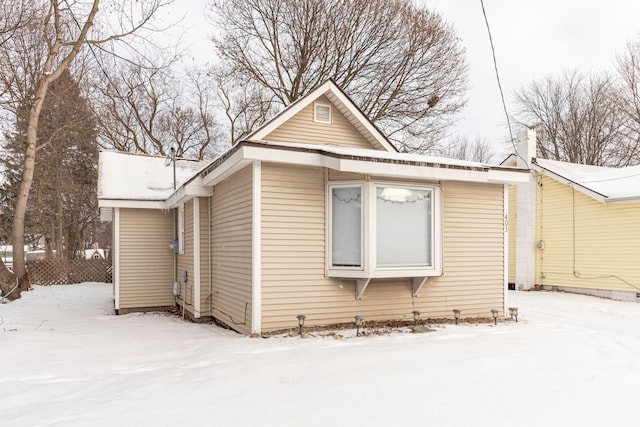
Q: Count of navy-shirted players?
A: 0